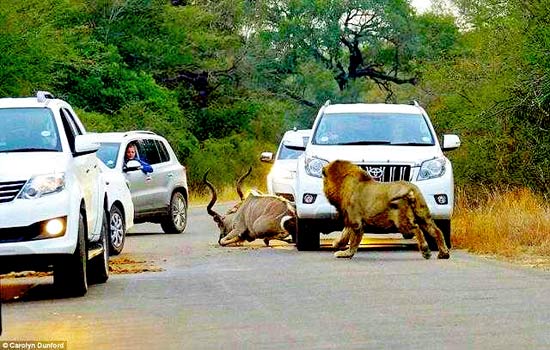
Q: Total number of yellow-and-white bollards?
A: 0